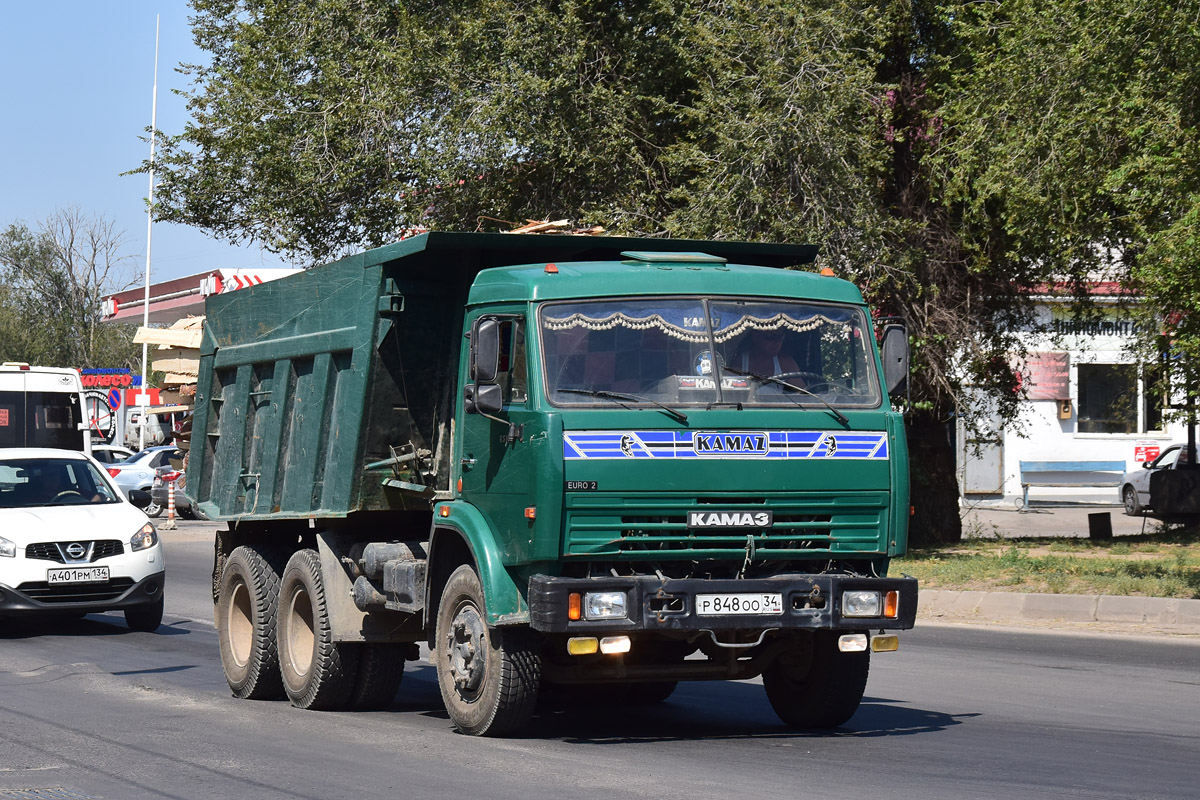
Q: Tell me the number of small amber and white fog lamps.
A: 4